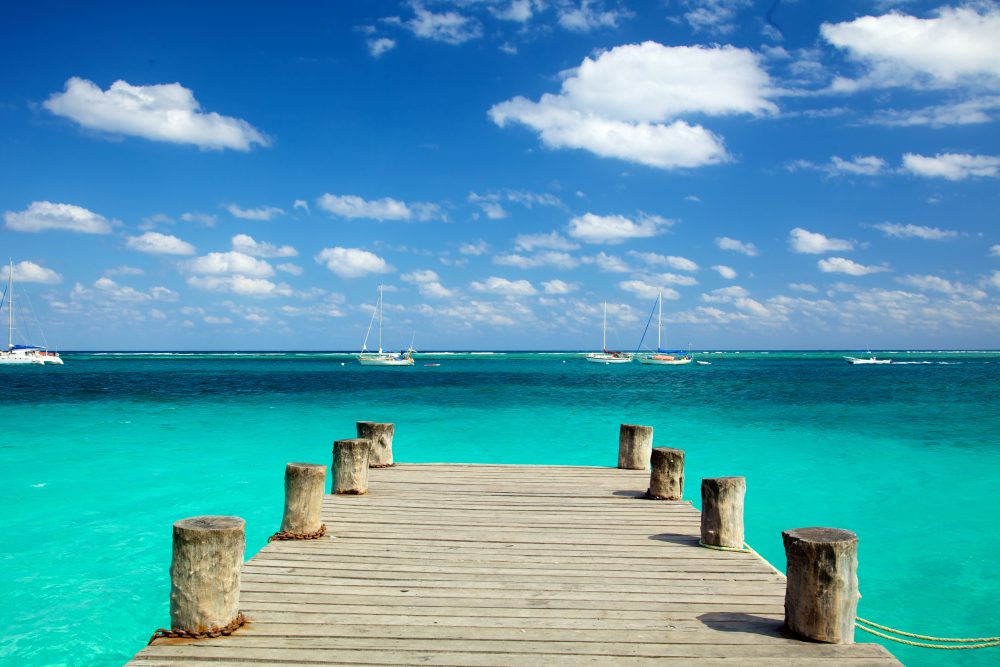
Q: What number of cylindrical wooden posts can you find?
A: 8